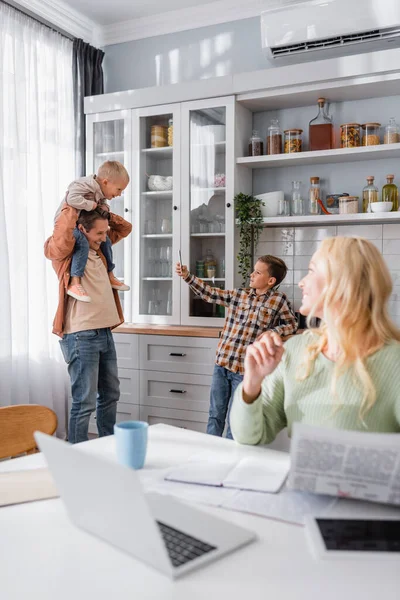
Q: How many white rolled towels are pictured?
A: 0